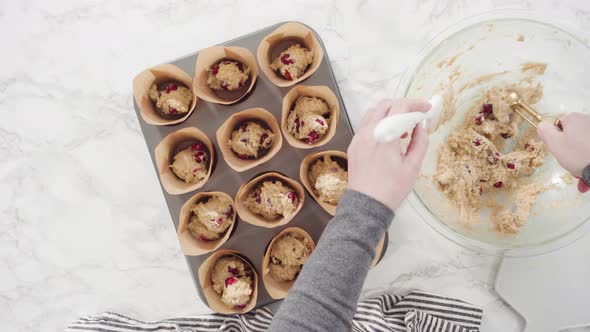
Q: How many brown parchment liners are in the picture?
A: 12